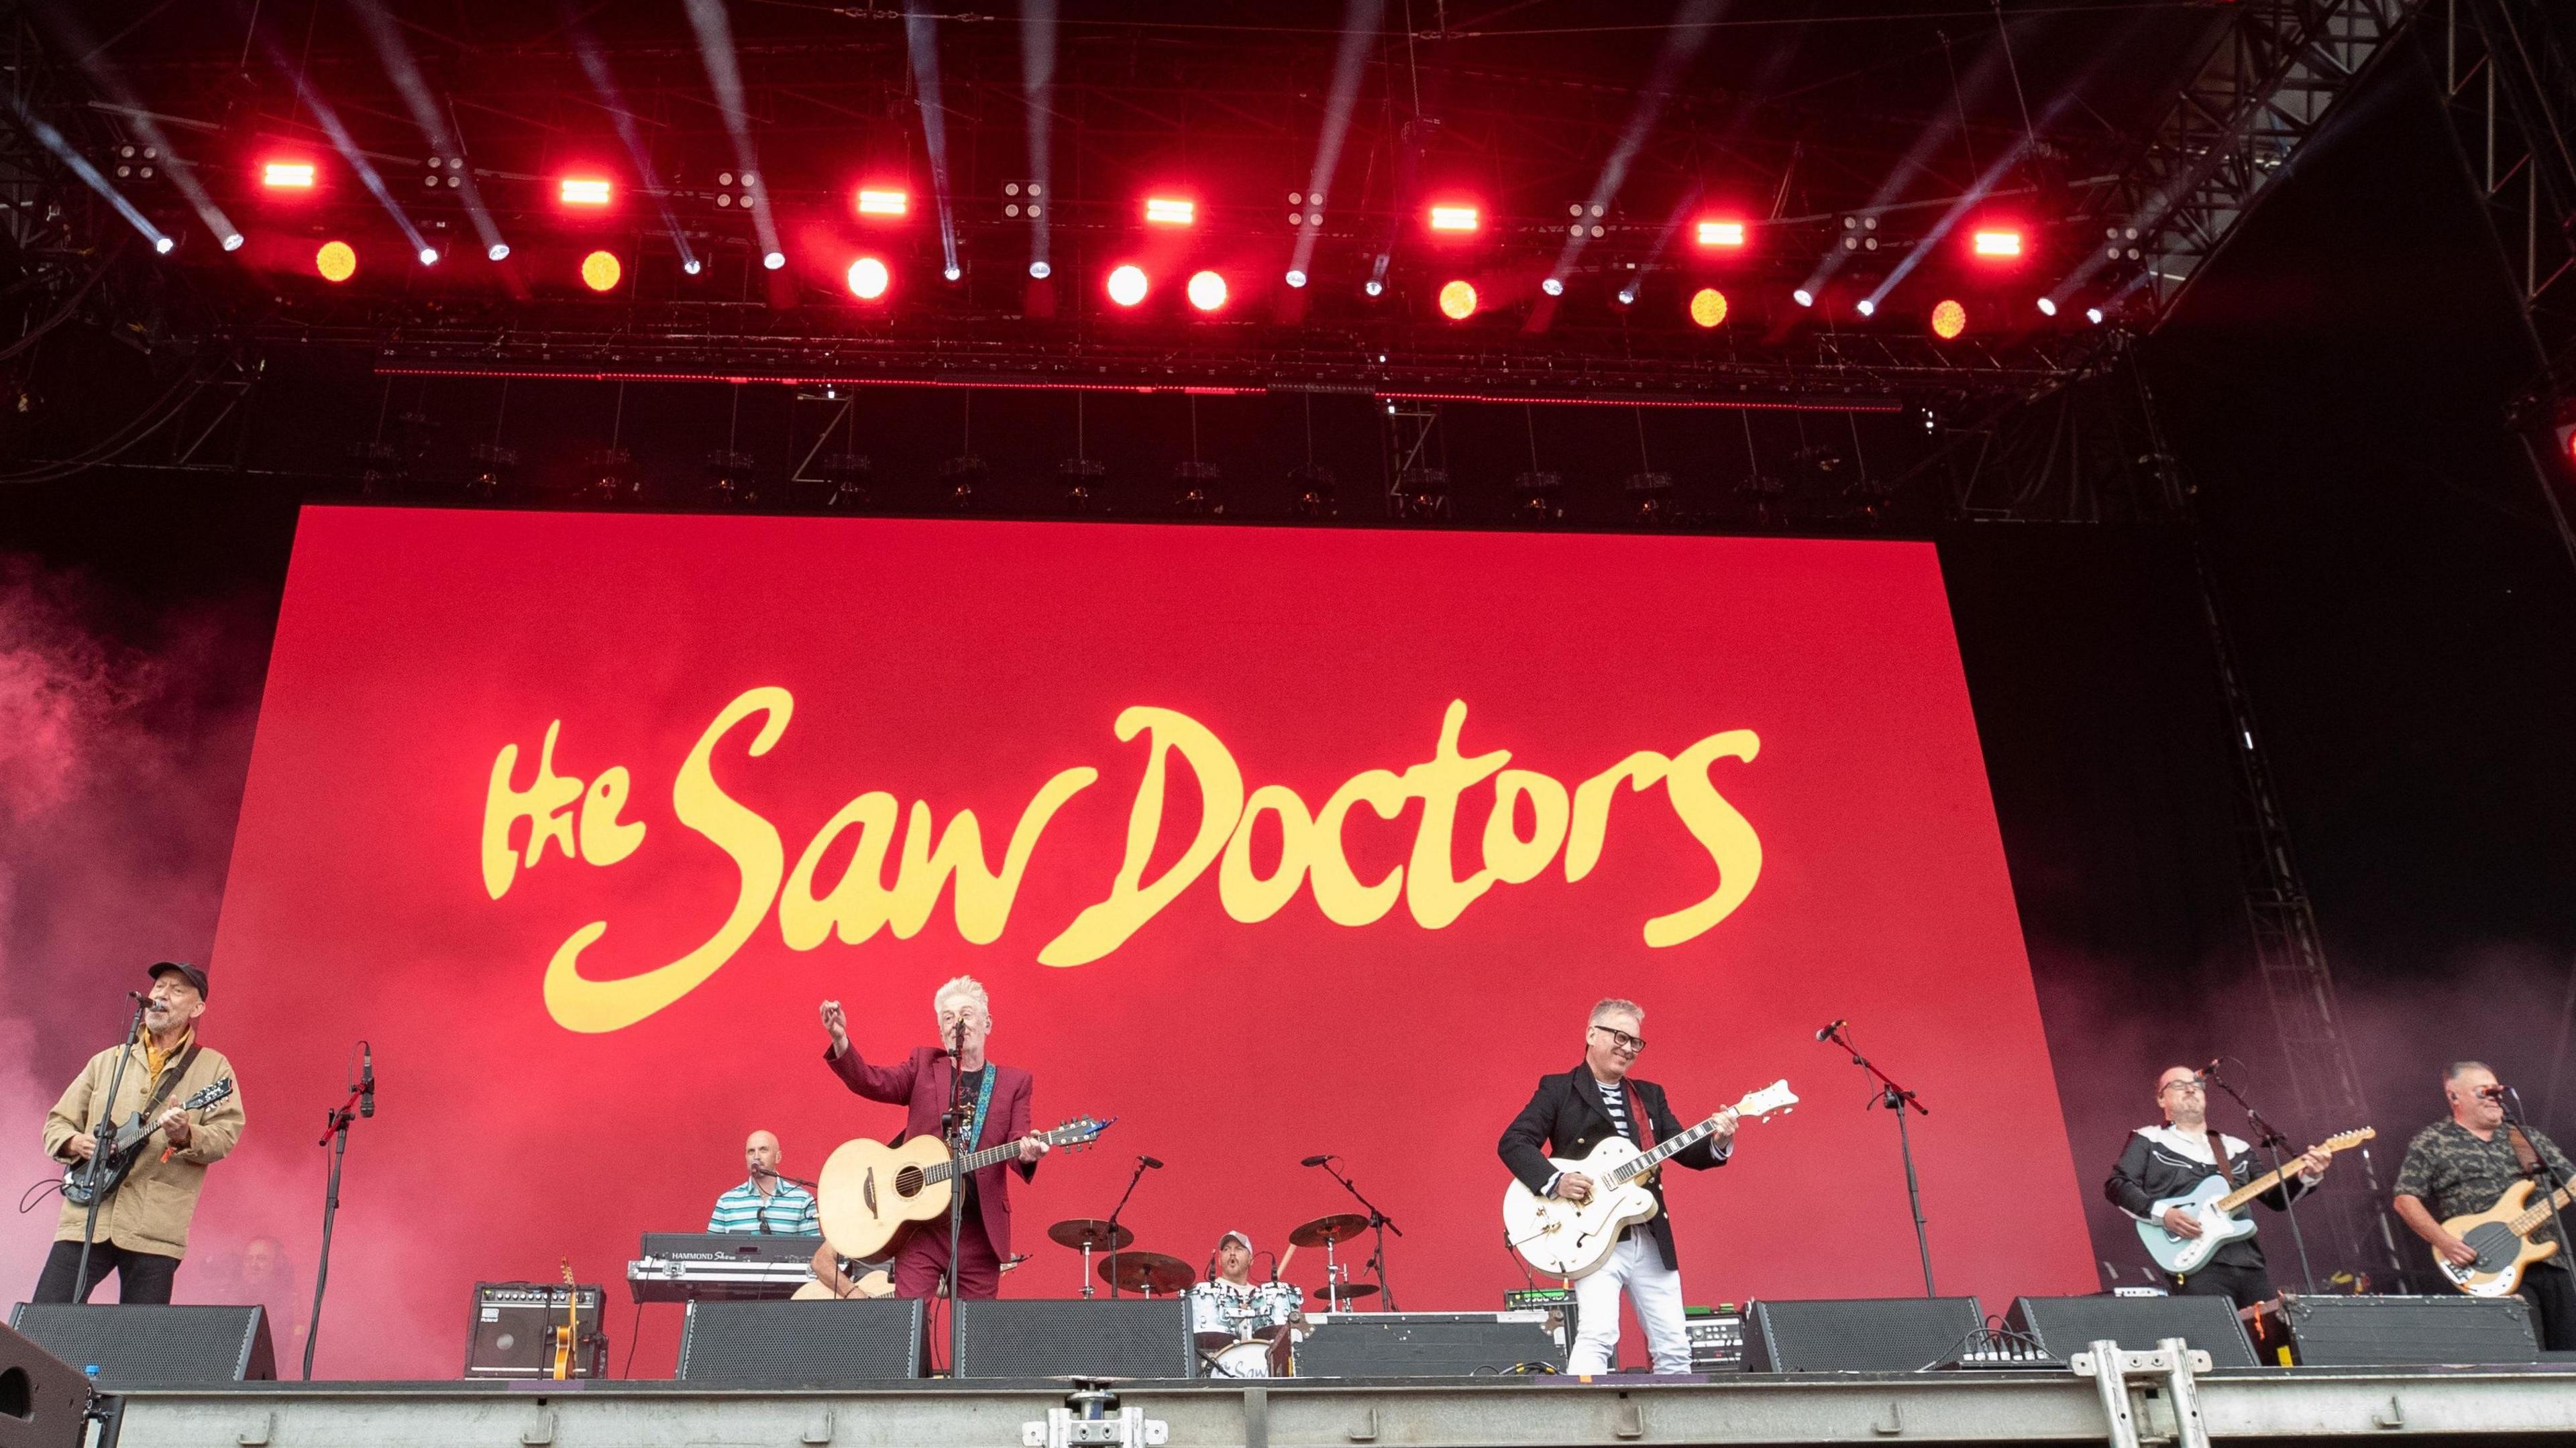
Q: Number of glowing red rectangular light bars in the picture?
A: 7